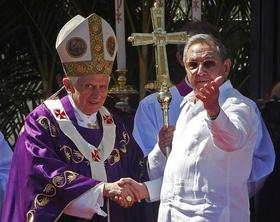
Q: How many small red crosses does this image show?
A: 3